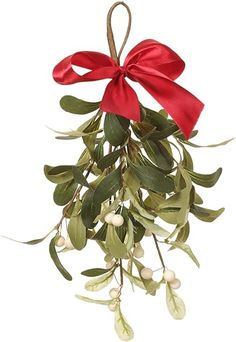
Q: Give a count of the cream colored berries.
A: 12